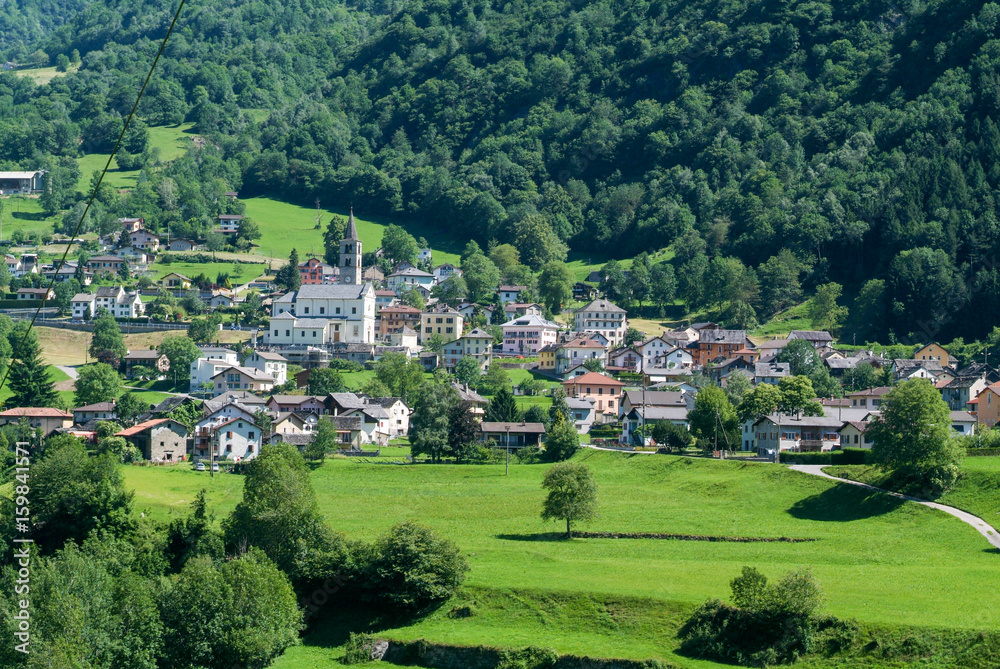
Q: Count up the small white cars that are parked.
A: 2